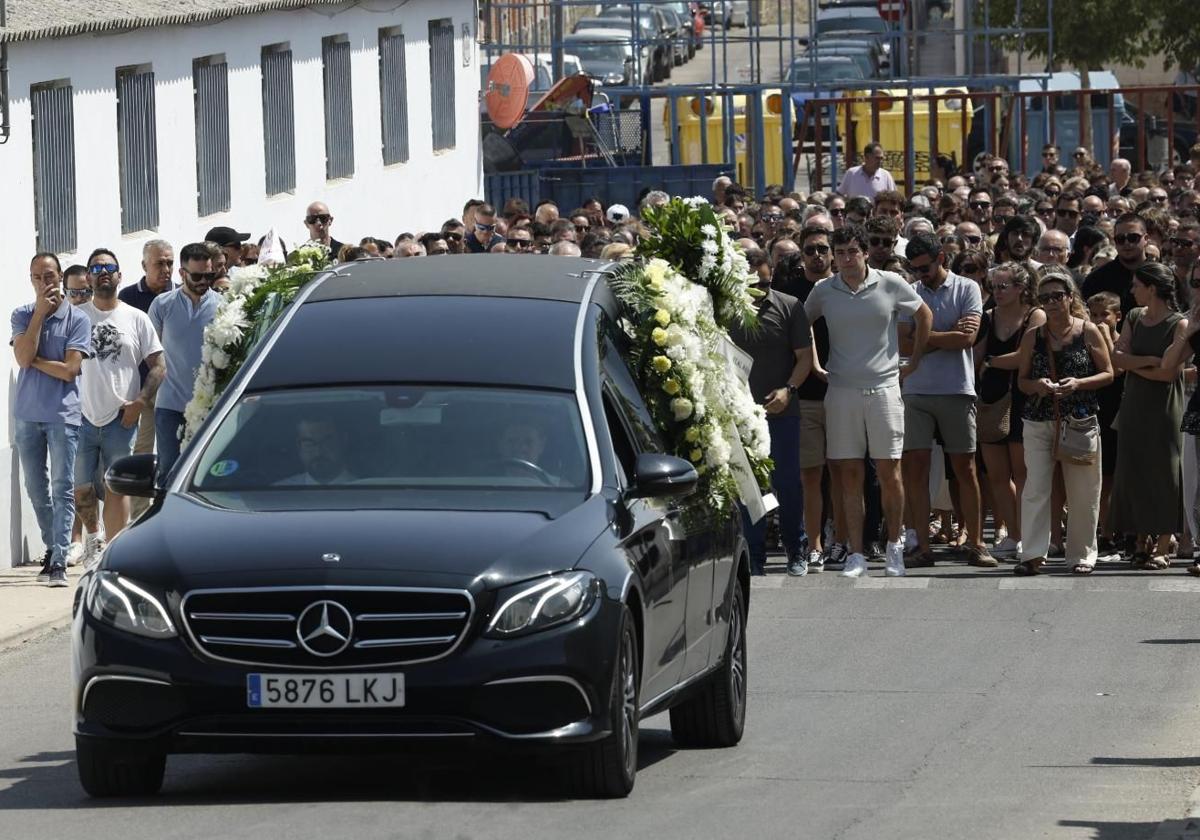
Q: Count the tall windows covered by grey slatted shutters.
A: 7